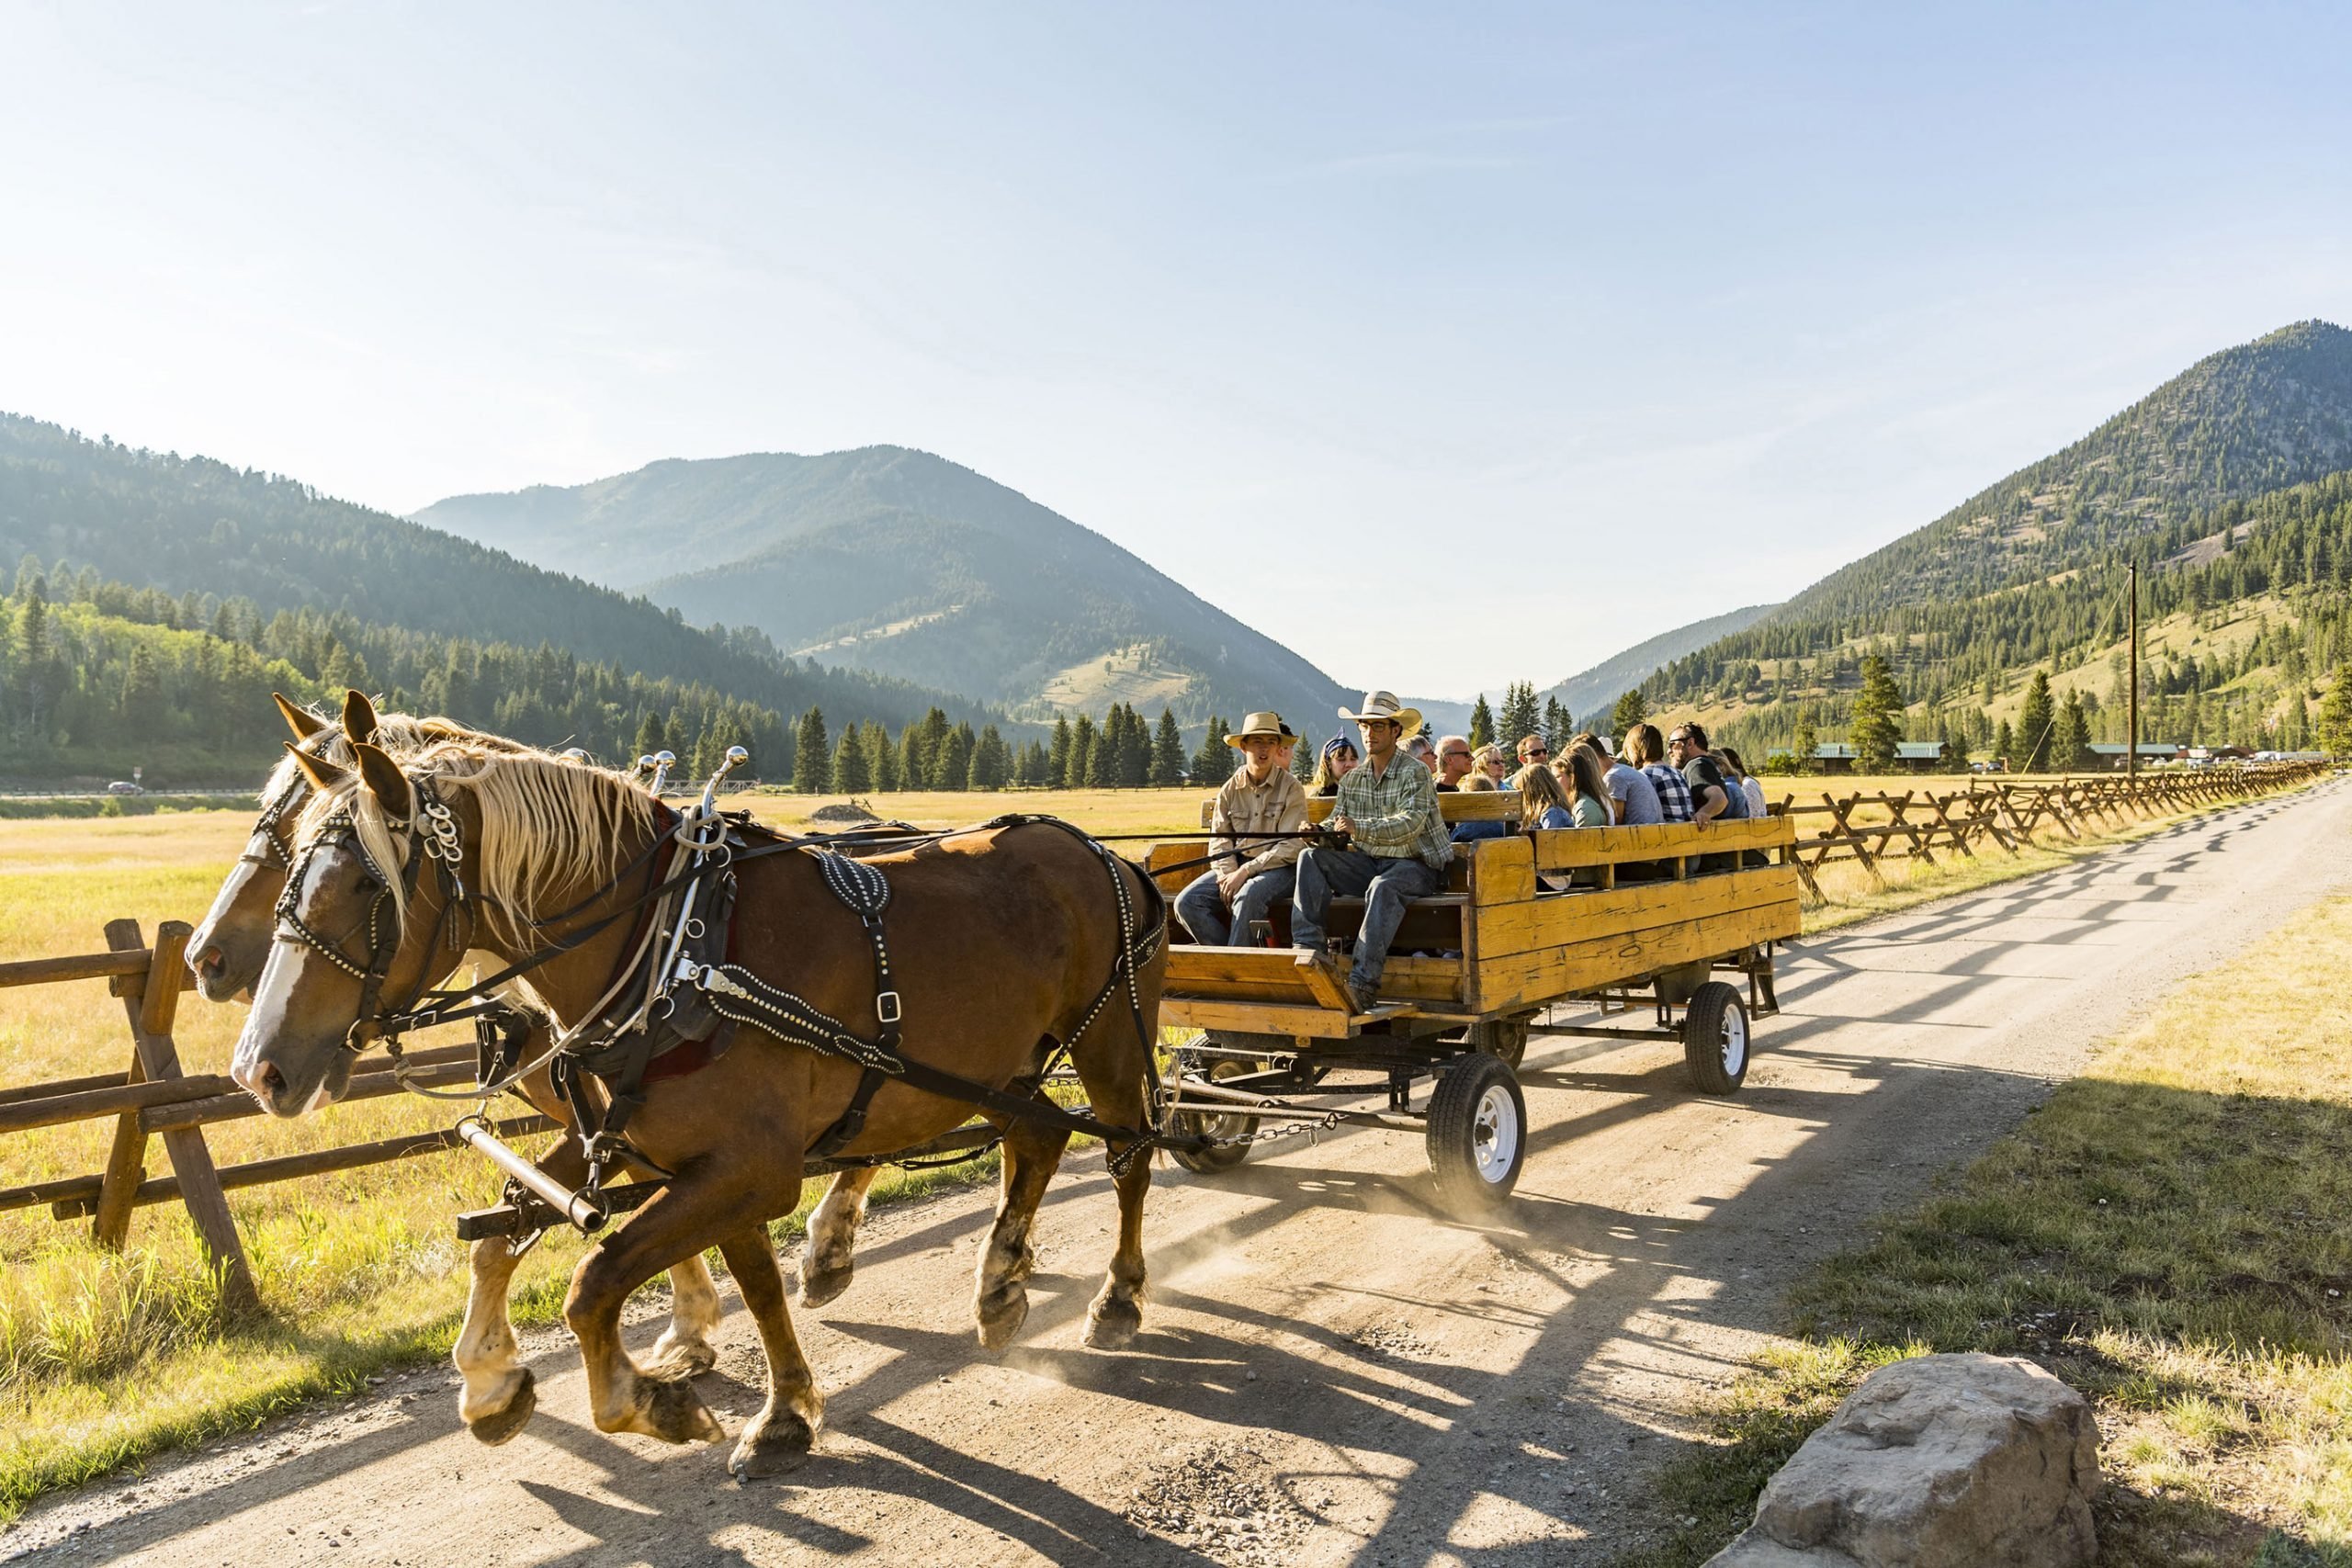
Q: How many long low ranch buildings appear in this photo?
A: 2